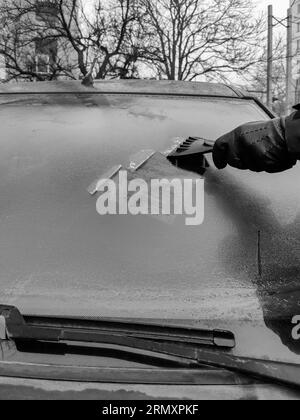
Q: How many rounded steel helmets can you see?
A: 0